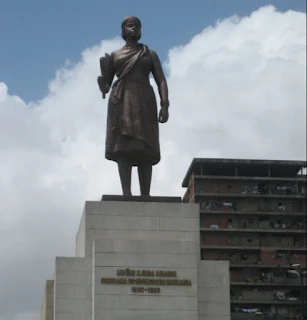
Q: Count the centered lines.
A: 3